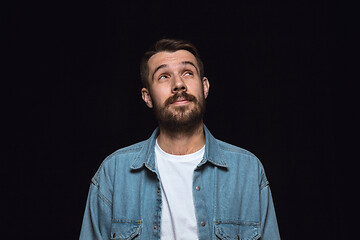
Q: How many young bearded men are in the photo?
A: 1